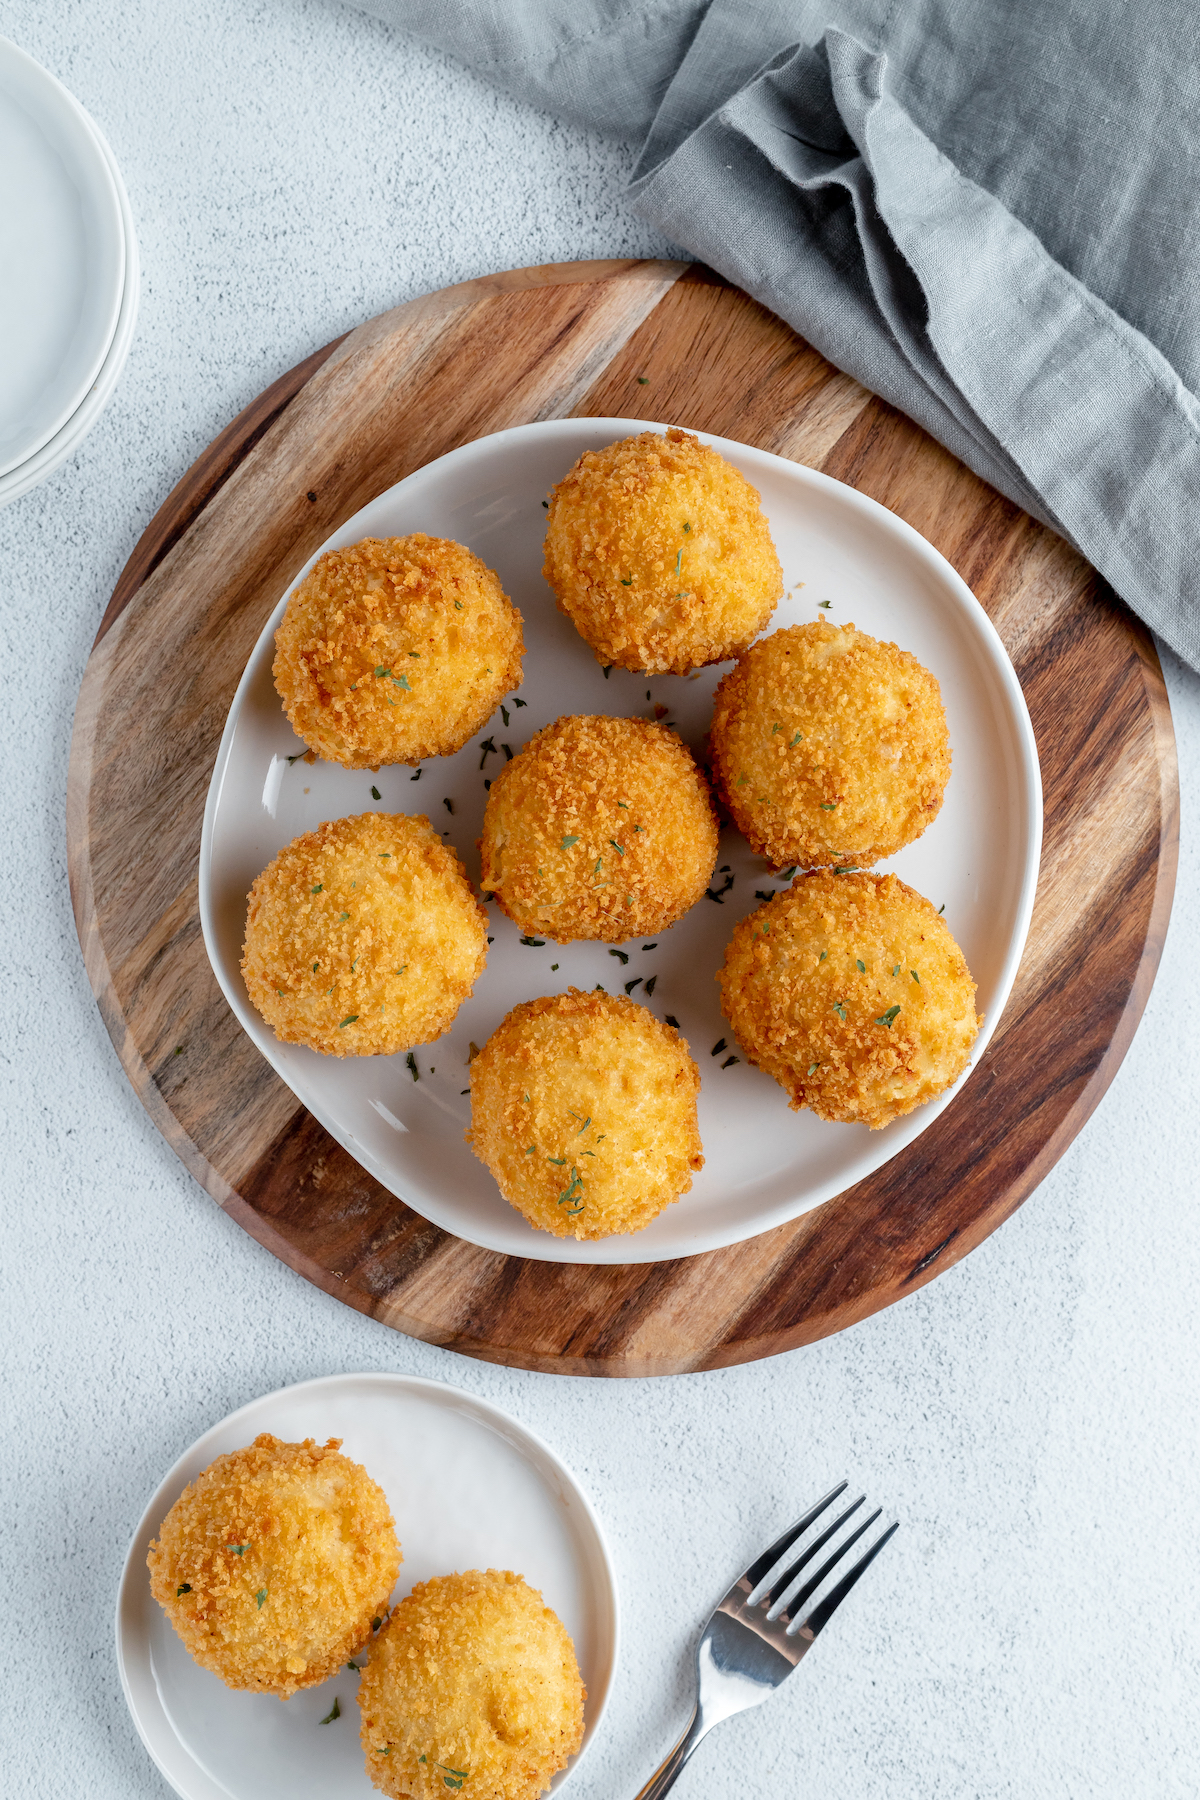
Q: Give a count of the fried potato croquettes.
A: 9